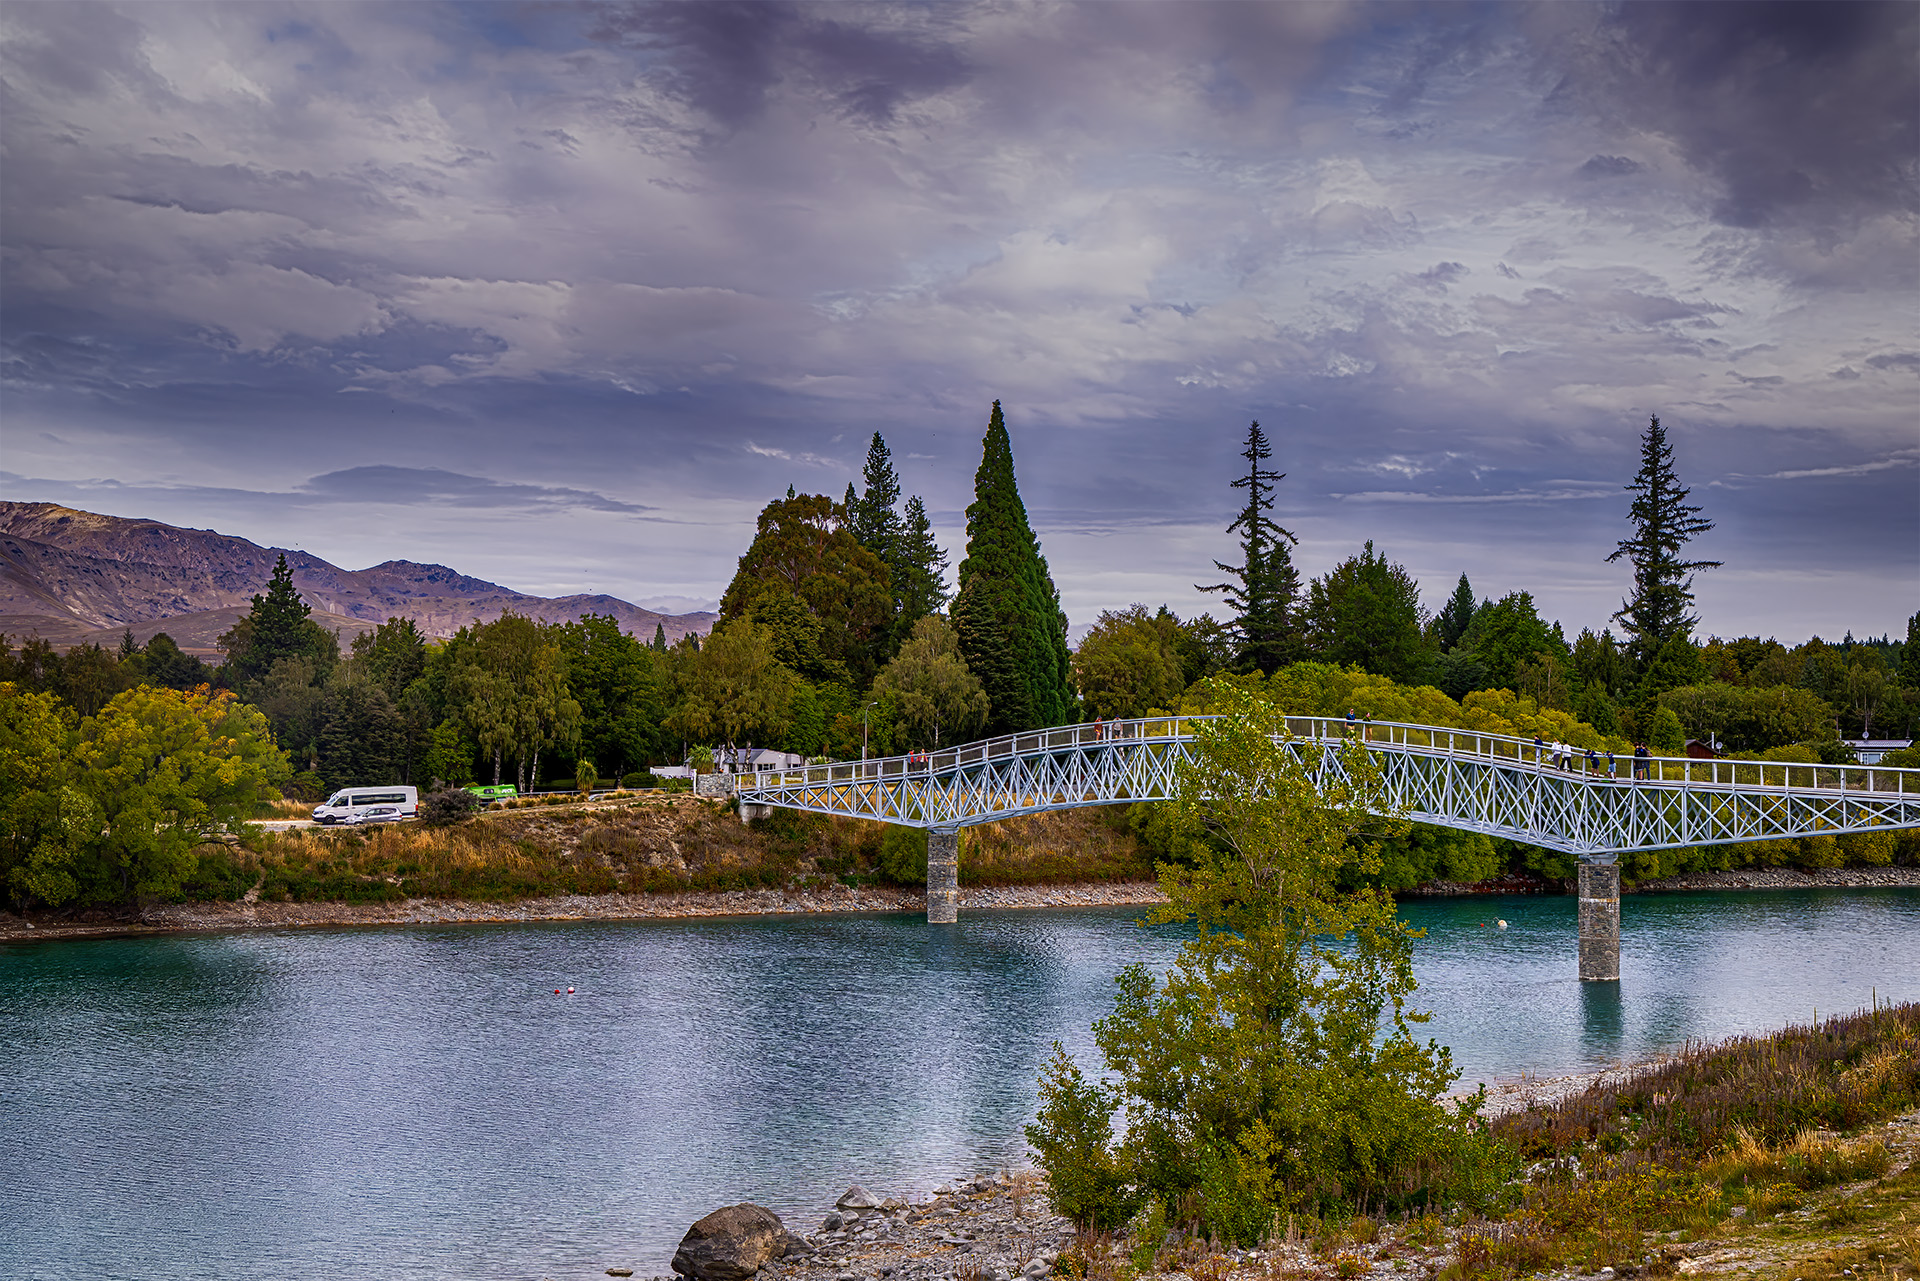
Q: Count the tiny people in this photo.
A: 13